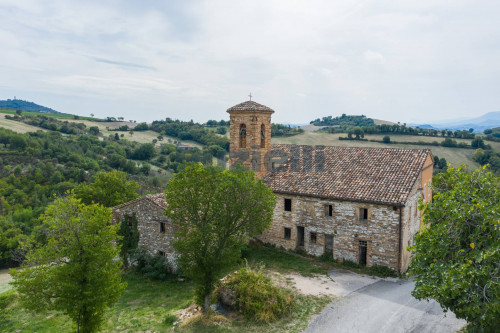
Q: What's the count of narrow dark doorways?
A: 3